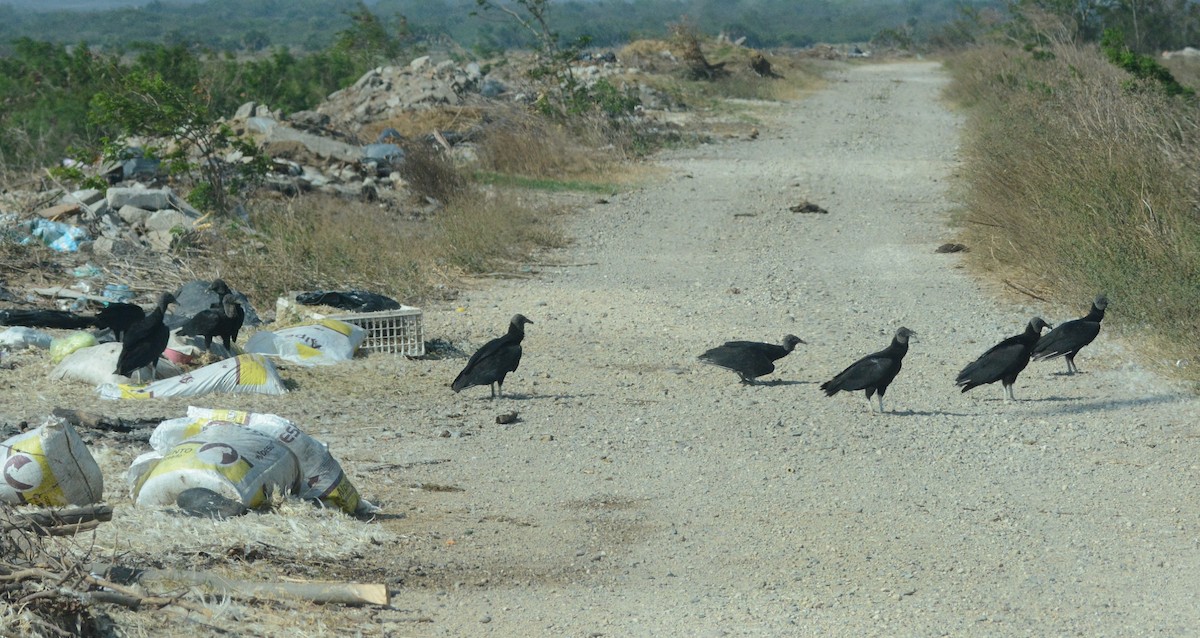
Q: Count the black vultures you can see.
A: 9